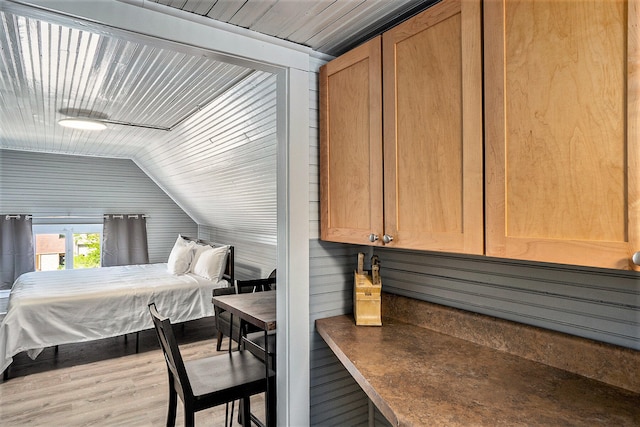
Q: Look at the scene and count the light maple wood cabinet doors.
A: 3